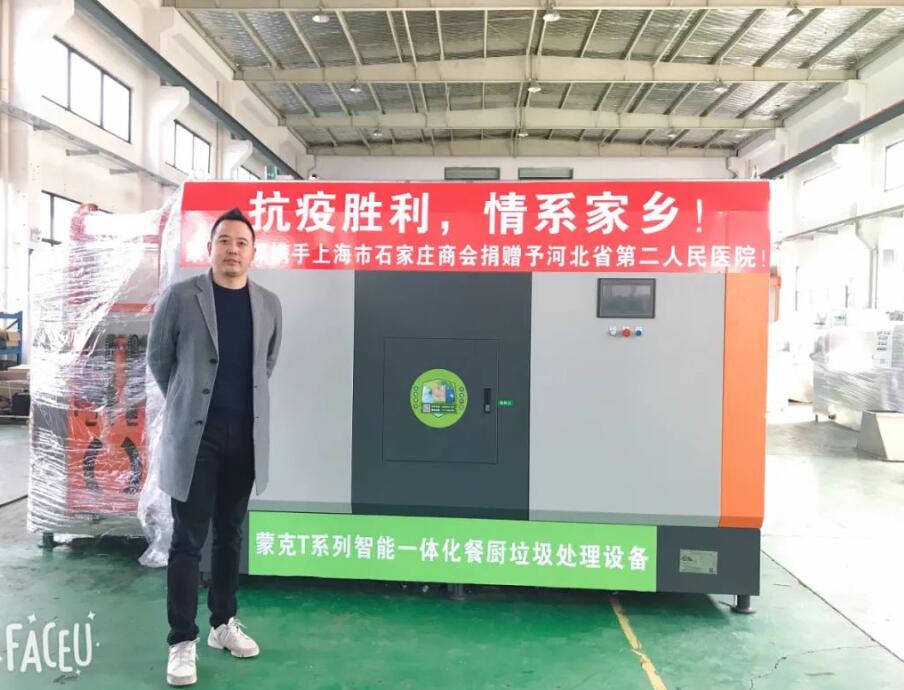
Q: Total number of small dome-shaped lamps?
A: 9